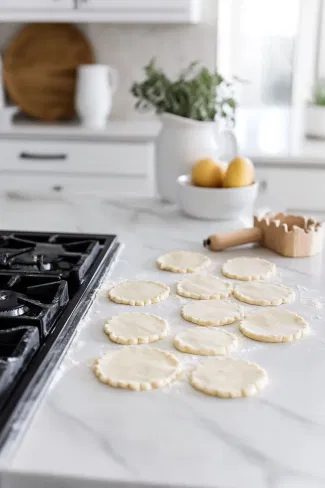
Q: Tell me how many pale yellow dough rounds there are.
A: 11